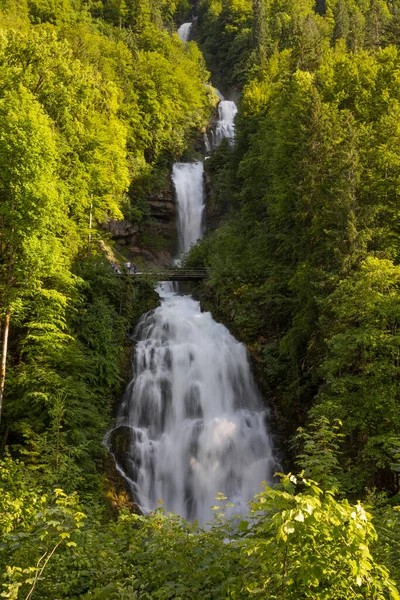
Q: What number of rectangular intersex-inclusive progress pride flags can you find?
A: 0